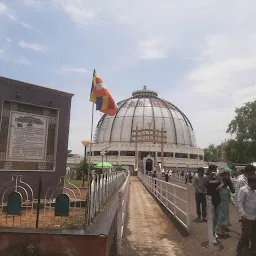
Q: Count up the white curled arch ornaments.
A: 2